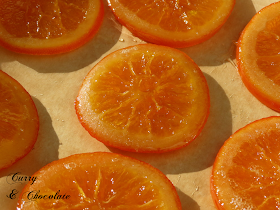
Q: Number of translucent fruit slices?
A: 7